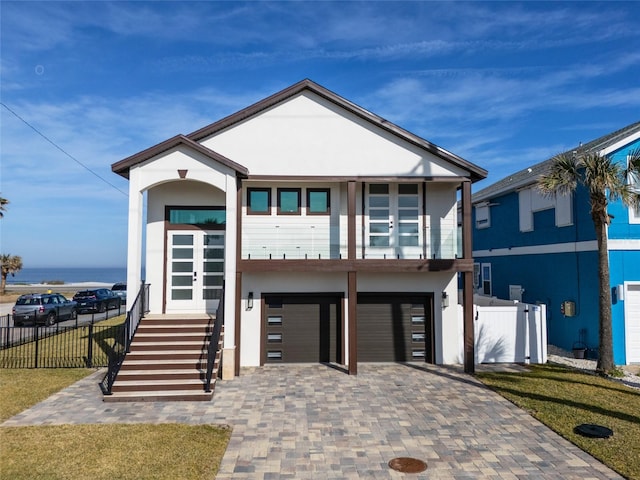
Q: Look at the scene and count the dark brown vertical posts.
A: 3